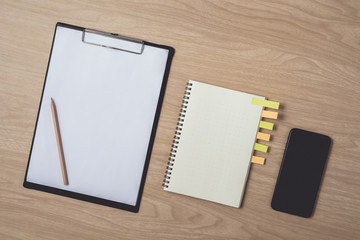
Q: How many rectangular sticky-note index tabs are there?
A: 6